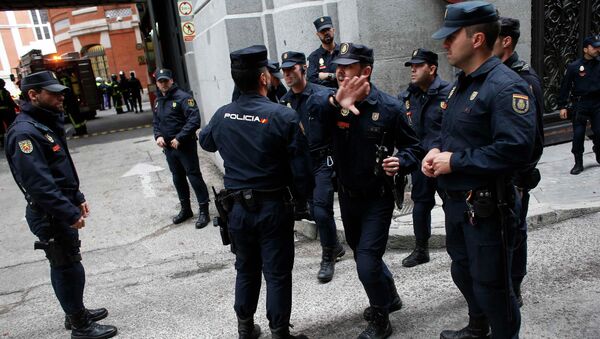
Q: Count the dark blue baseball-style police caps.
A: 11